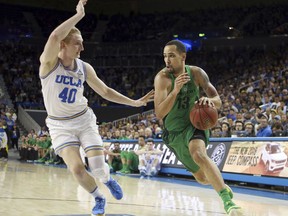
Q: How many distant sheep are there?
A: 0